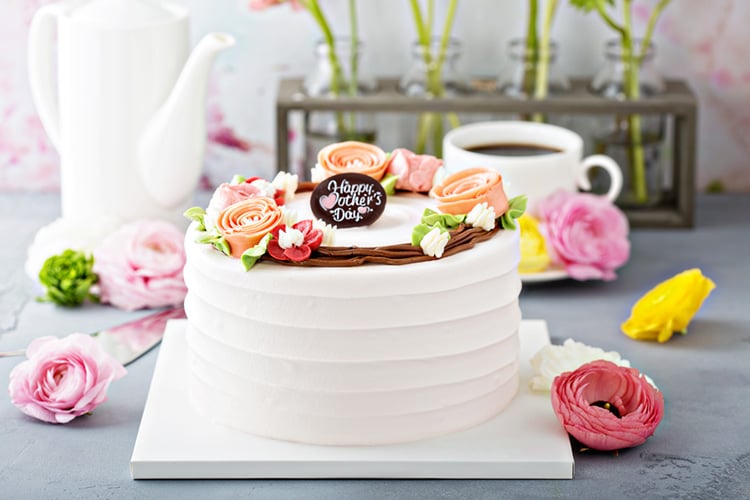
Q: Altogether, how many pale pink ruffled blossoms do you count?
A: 3